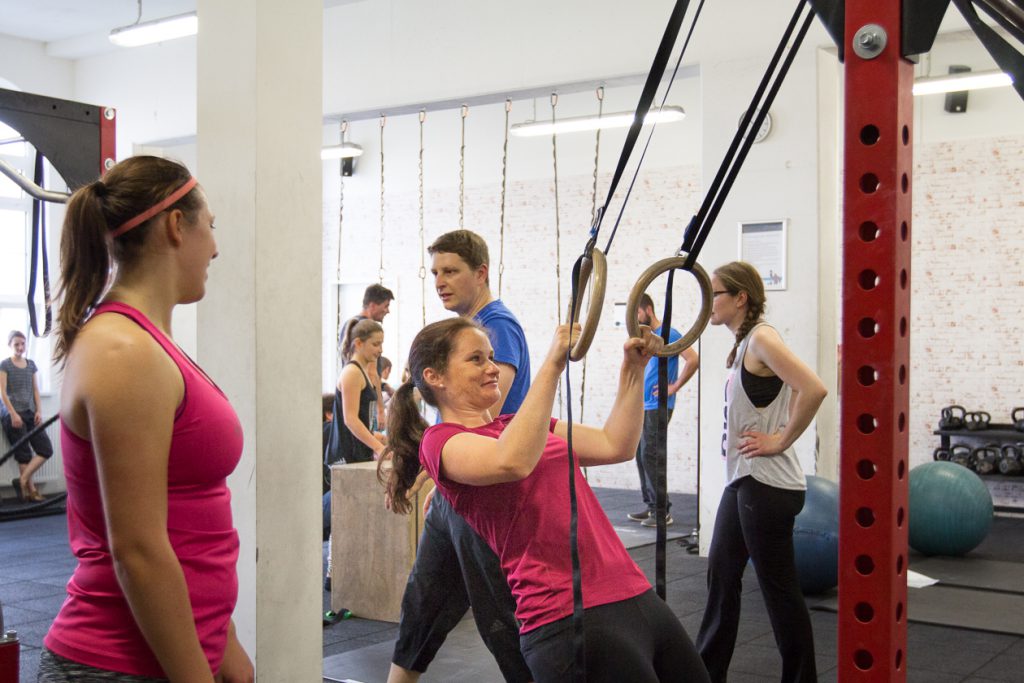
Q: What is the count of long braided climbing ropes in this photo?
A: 7